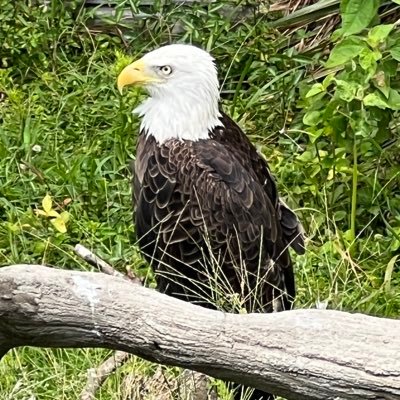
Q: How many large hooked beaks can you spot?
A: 1